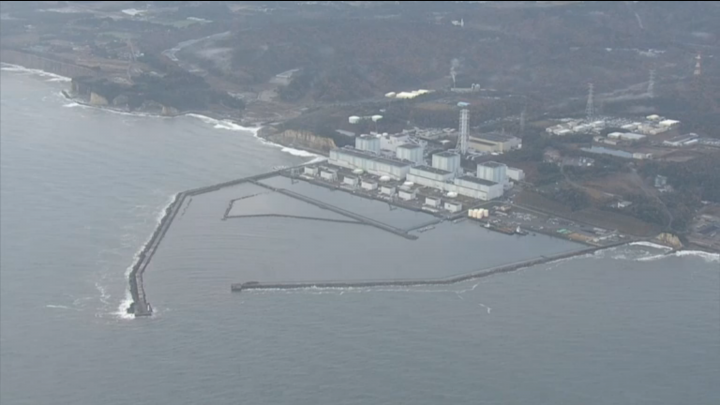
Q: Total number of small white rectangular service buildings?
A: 8